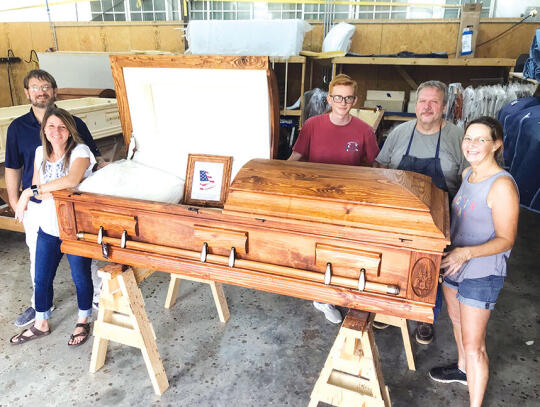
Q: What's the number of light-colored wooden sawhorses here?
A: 2